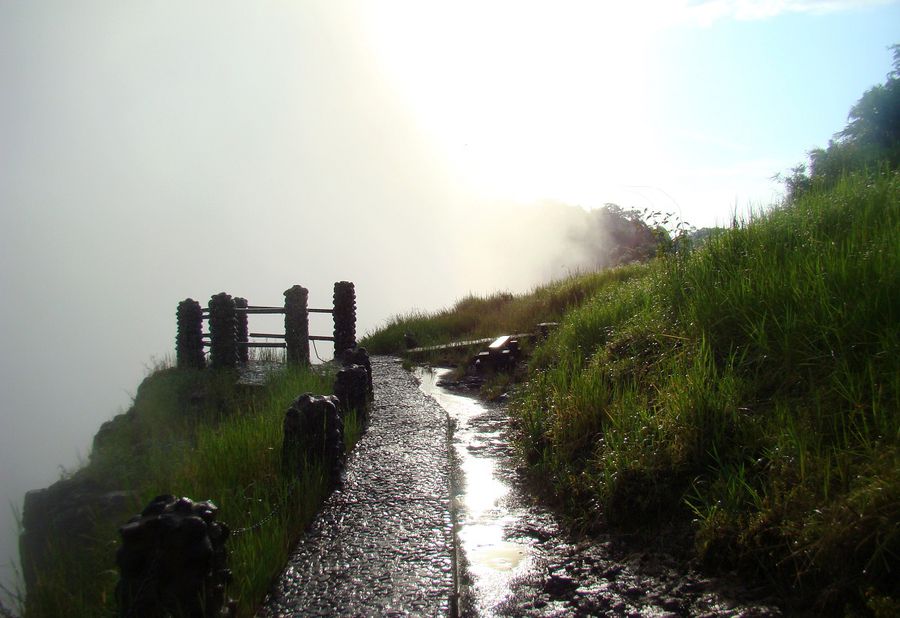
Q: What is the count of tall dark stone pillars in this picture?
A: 5